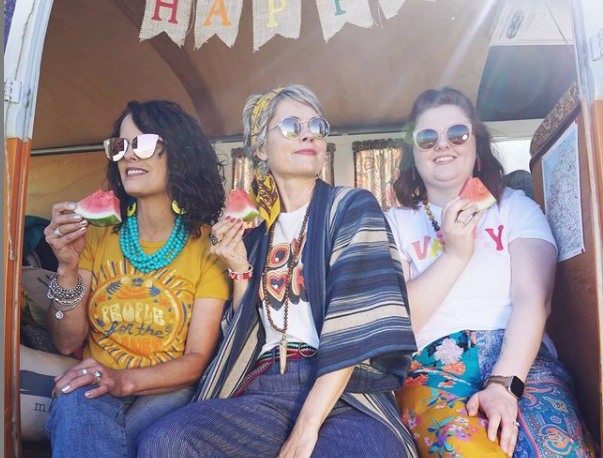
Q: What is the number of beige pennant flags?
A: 5